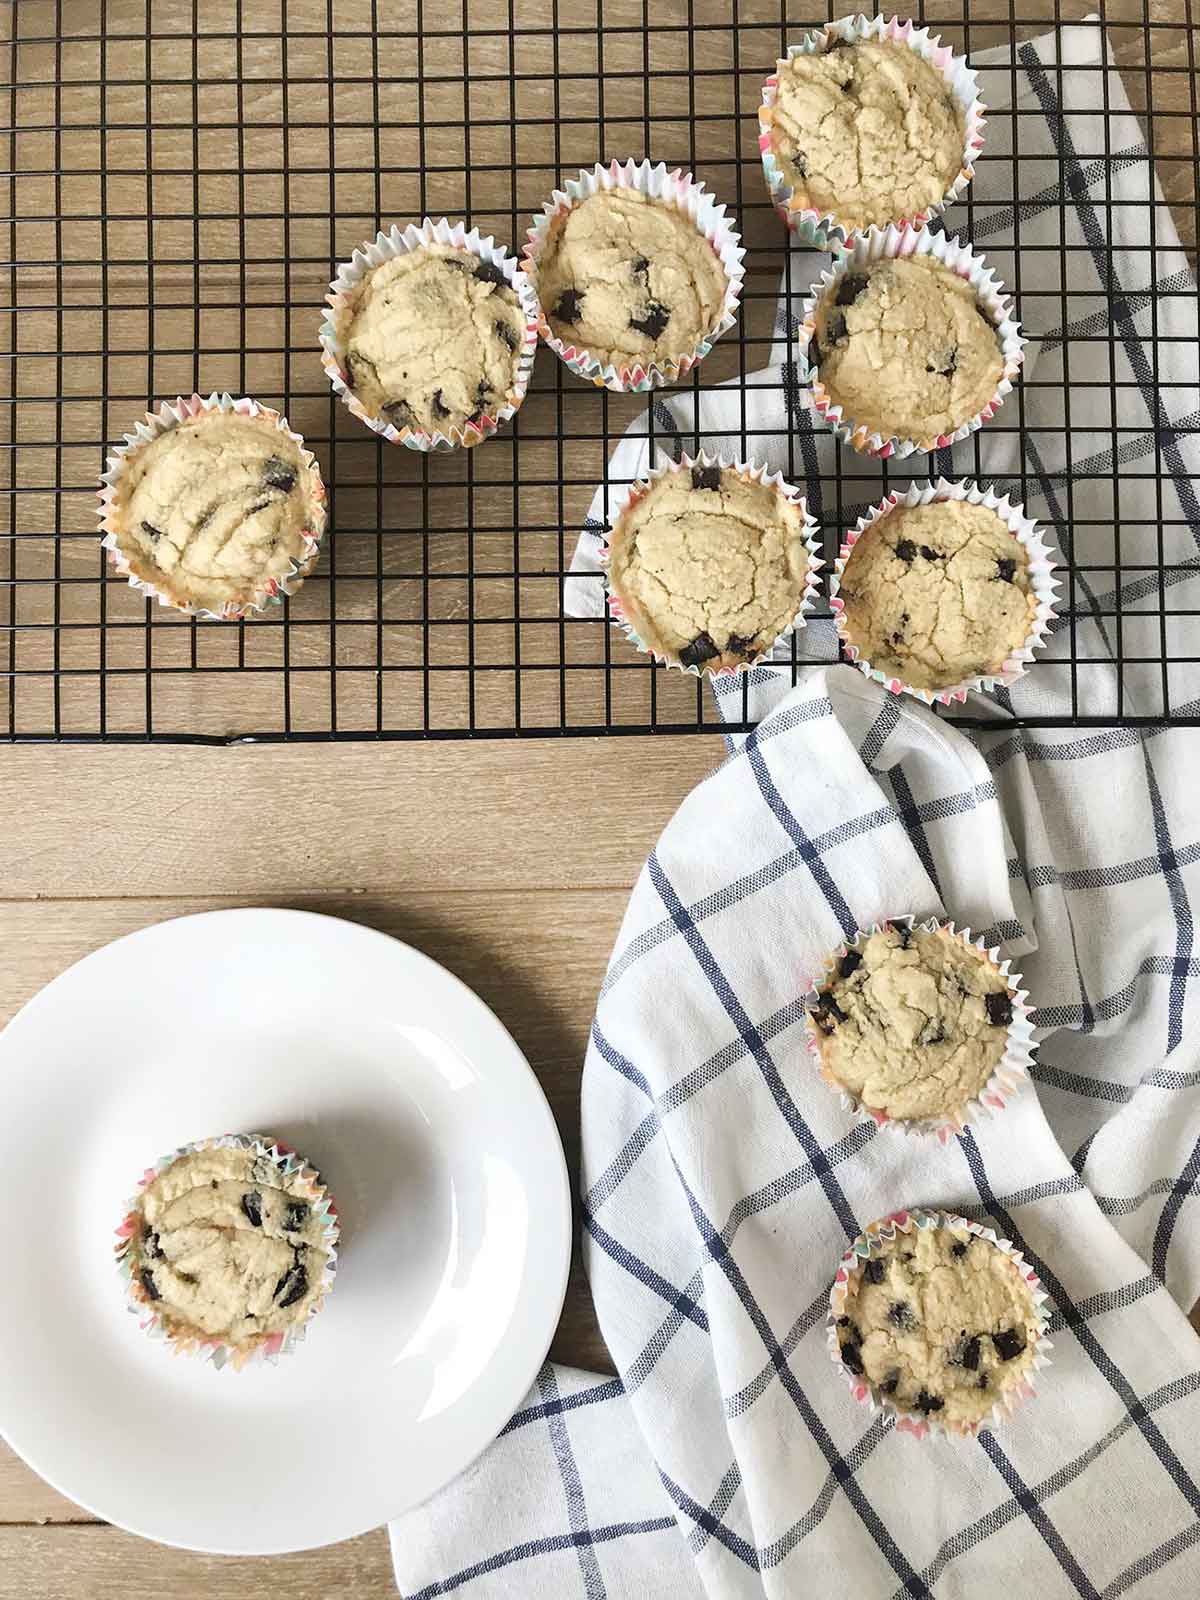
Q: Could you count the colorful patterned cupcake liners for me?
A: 10